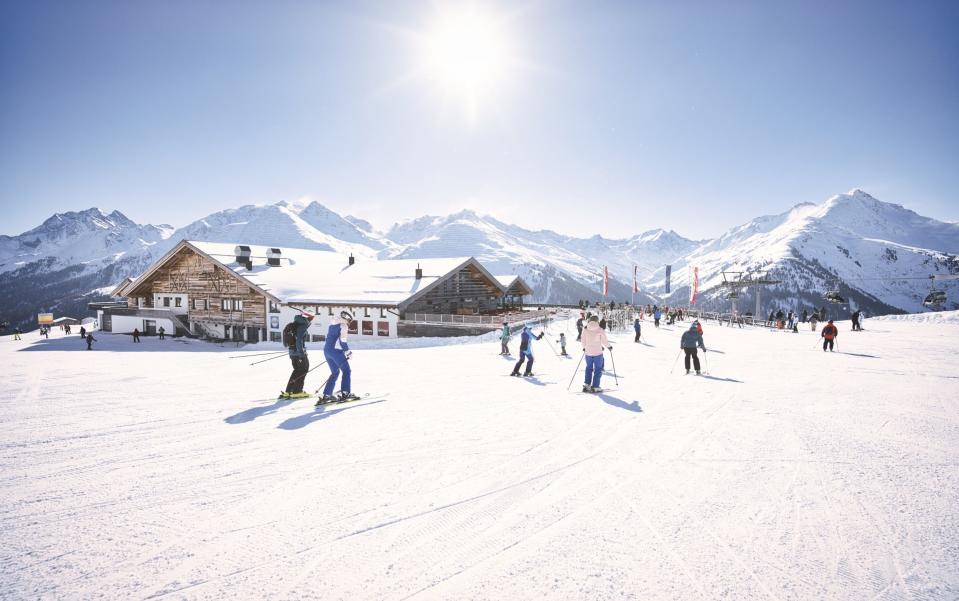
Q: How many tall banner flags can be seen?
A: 4